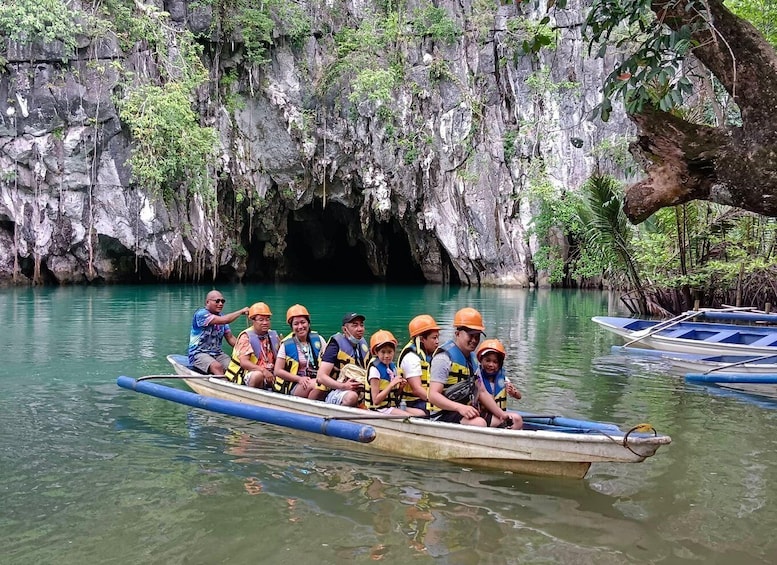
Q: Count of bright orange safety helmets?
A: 6